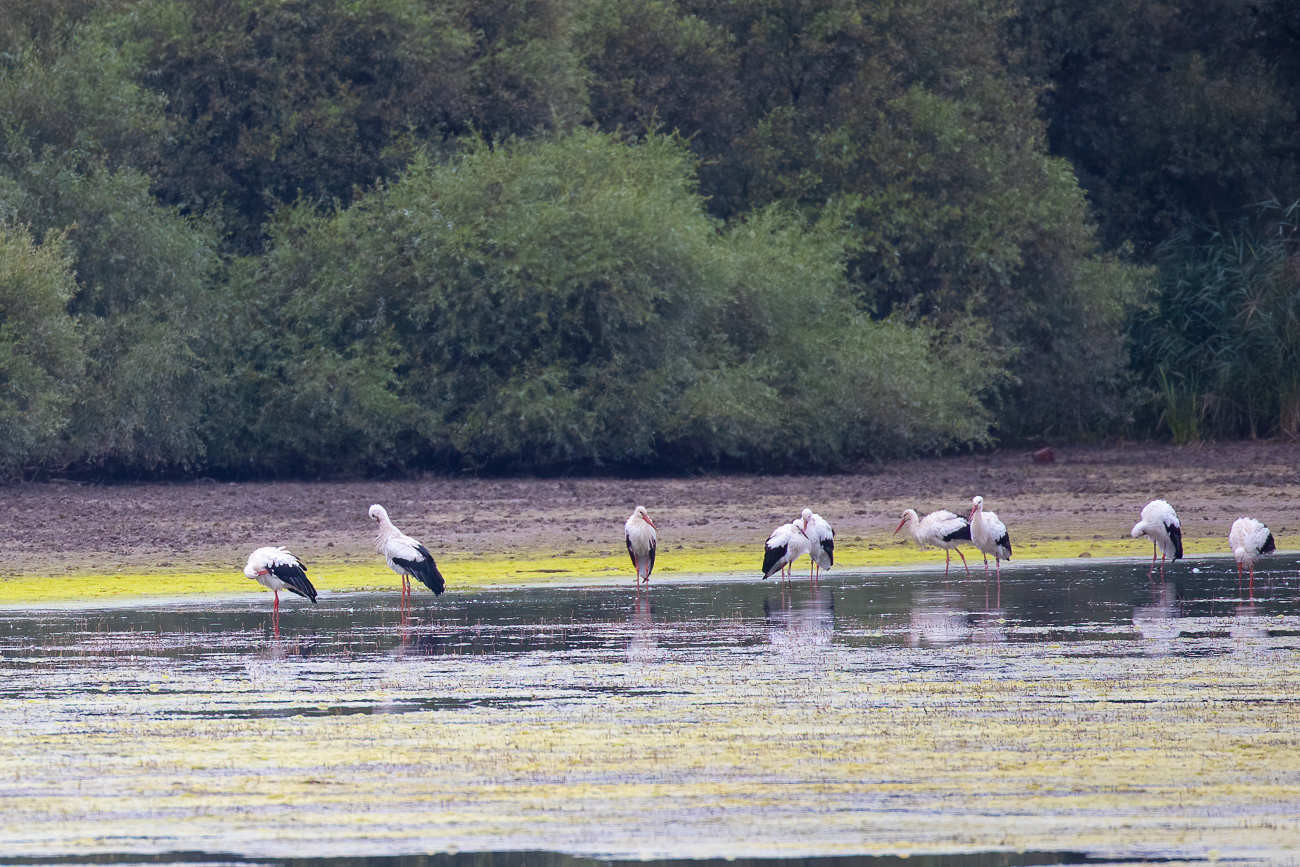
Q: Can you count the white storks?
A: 9